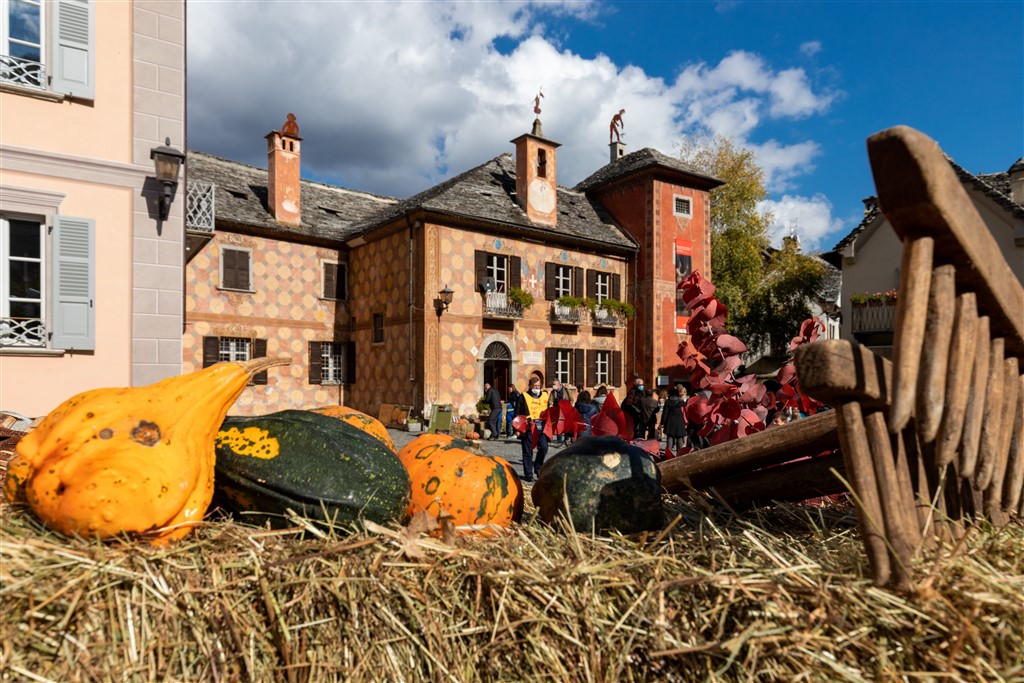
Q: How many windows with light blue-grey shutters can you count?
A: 2